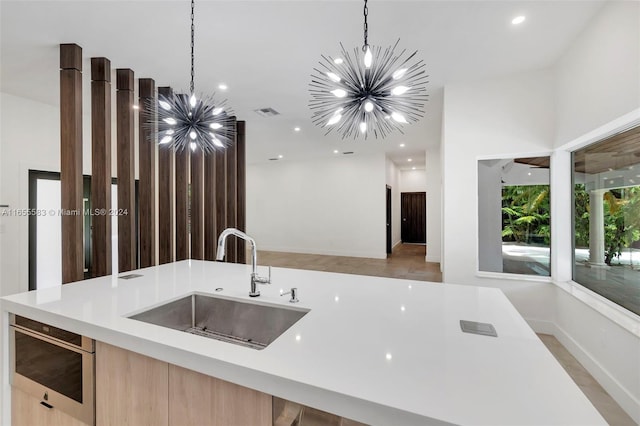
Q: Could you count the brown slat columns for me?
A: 11